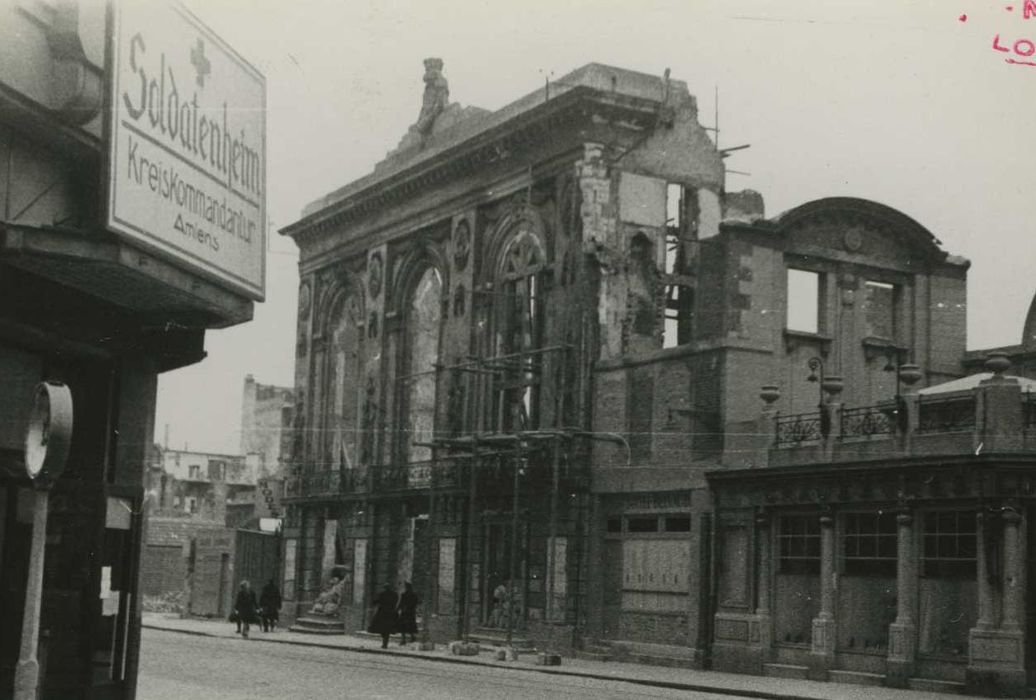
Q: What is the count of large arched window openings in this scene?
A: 3